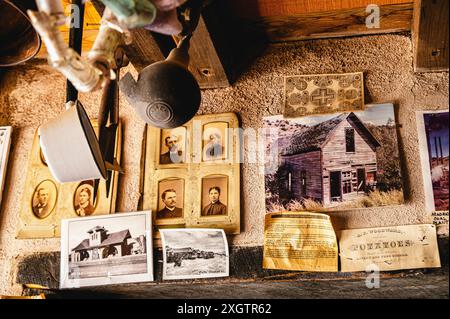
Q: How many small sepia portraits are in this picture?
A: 6